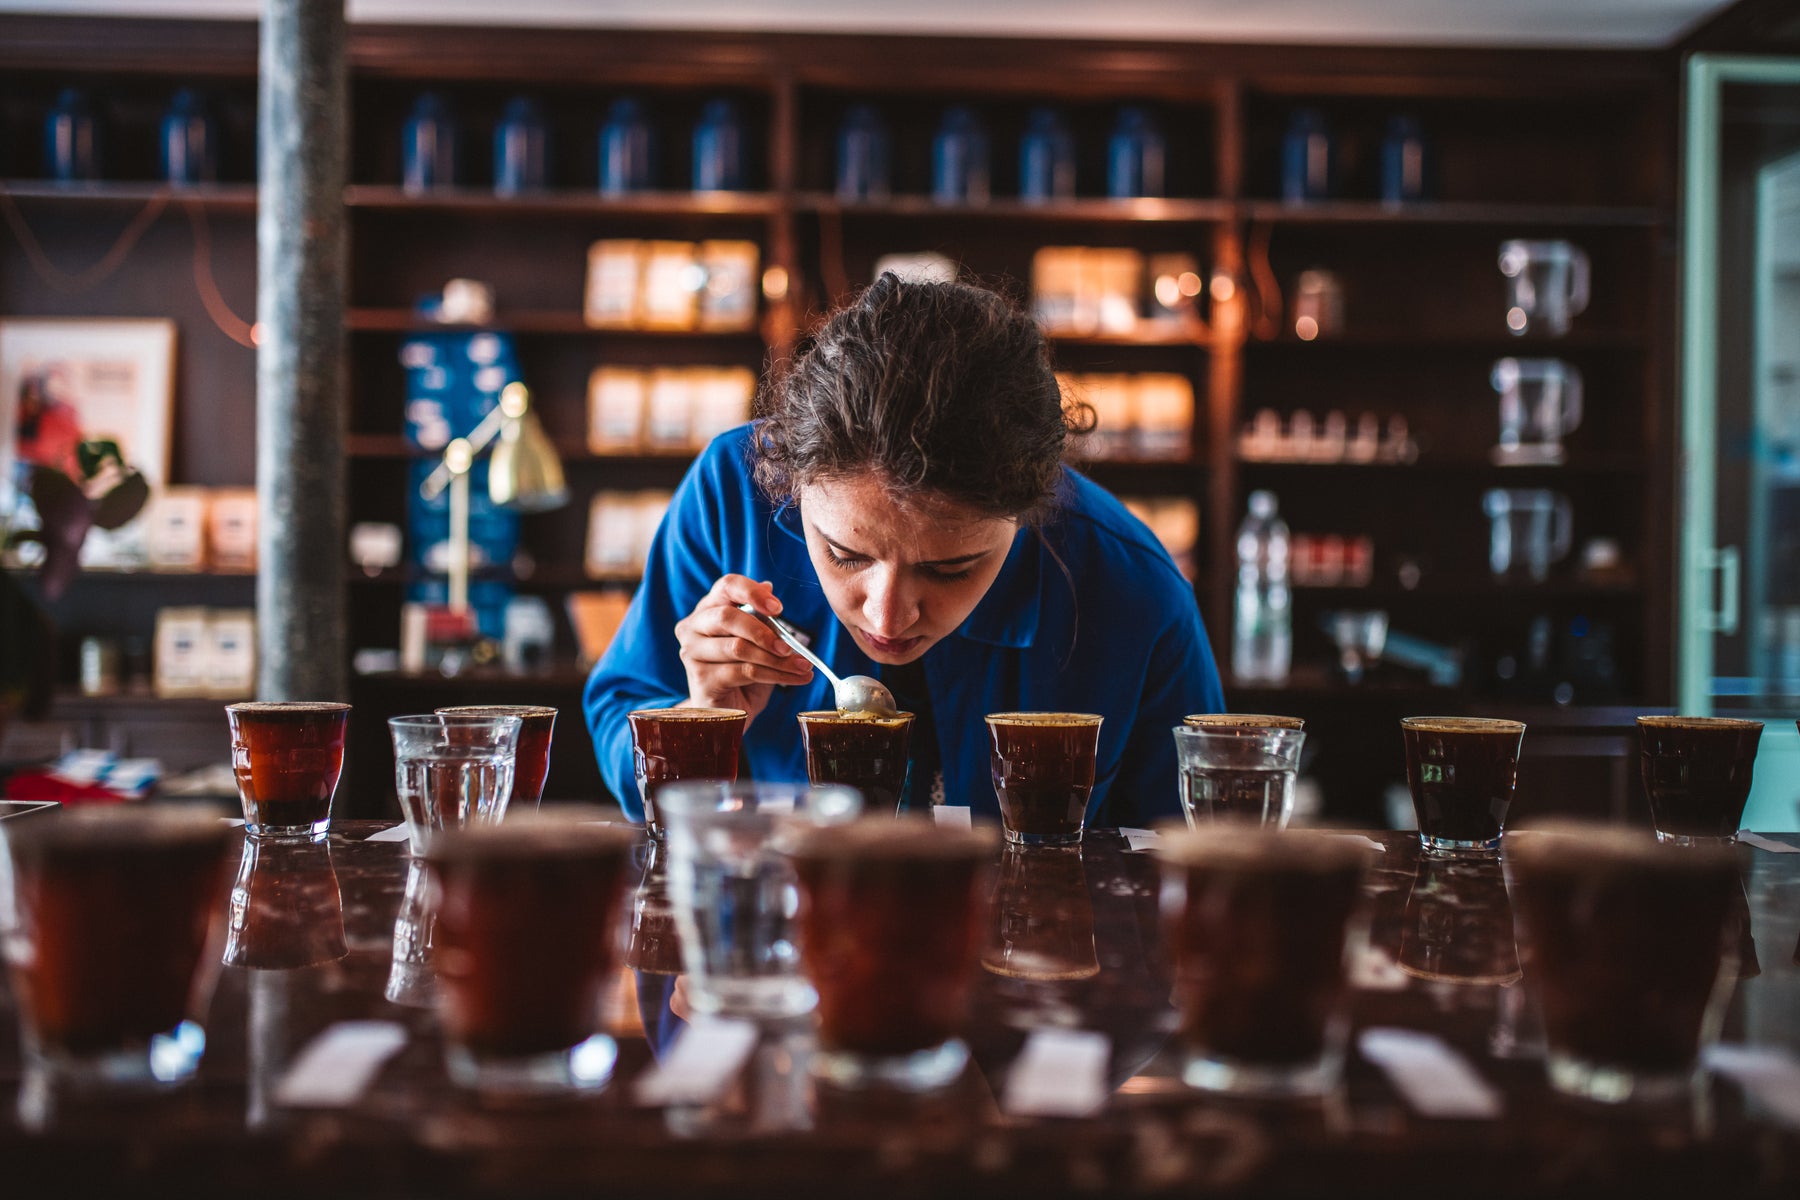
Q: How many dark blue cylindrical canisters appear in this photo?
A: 12